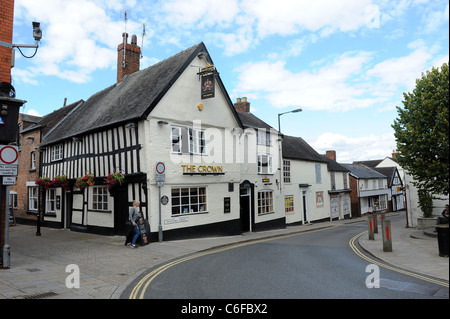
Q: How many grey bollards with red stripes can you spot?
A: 4